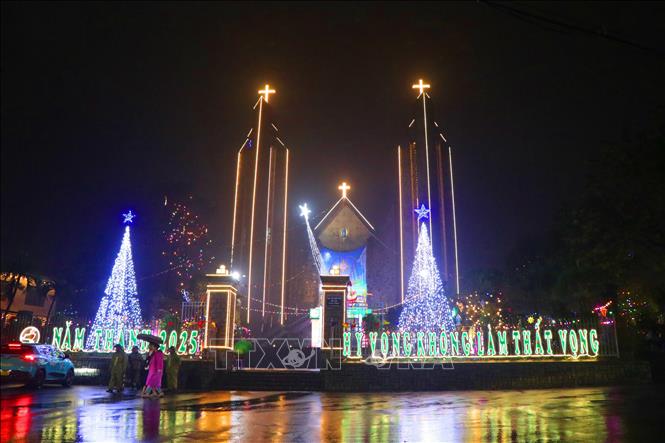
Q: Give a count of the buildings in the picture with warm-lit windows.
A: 1